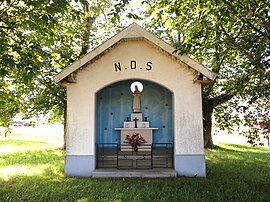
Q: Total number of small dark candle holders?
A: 2